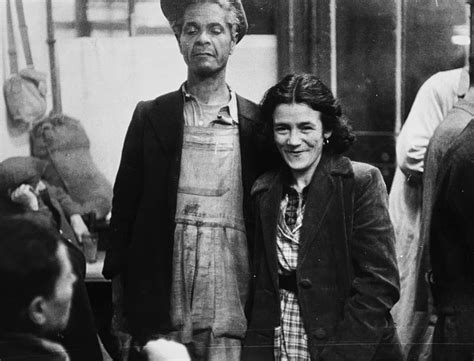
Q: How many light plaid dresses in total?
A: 1